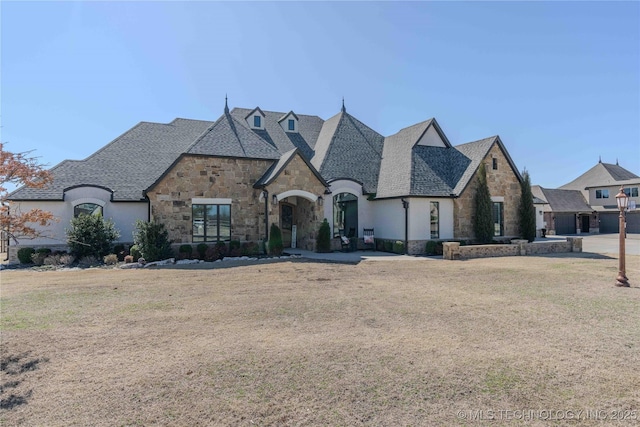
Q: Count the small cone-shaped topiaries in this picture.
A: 2